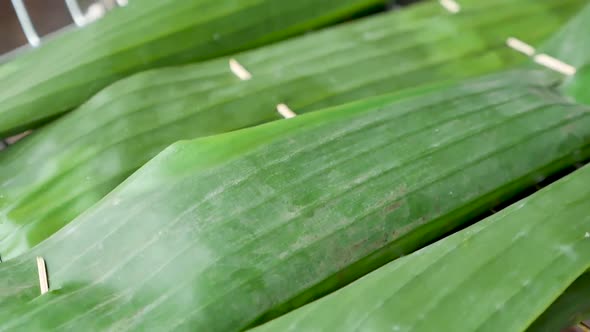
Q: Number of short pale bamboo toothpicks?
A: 6